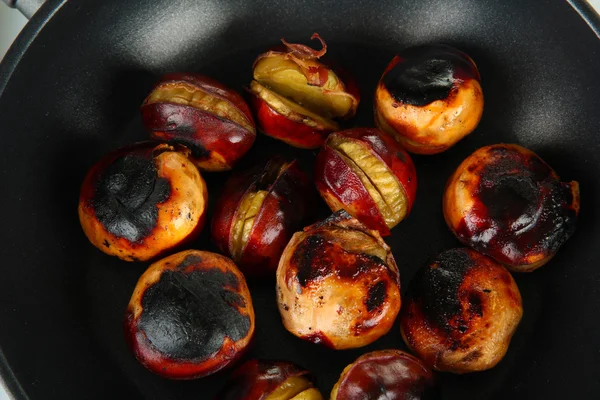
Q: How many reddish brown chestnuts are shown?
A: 6